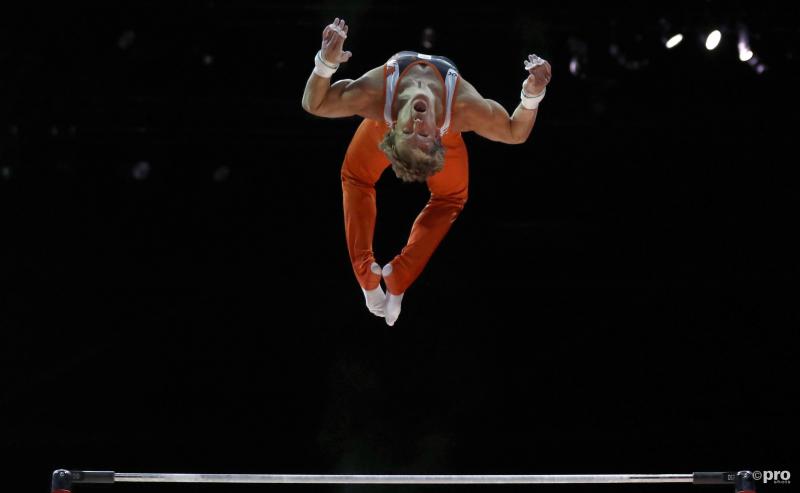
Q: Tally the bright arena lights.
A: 3